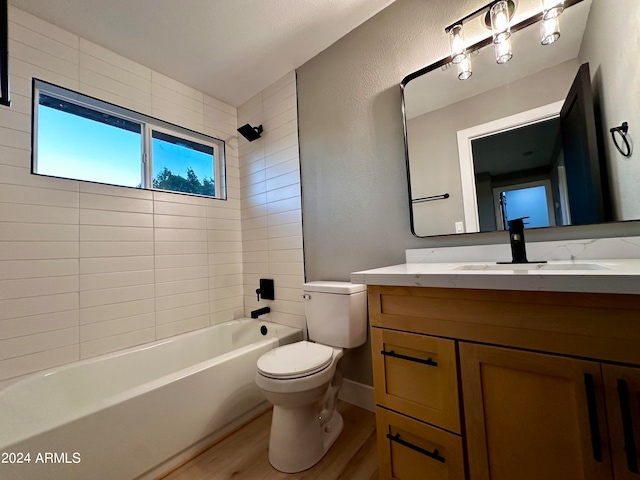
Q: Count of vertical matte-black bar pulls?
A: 2